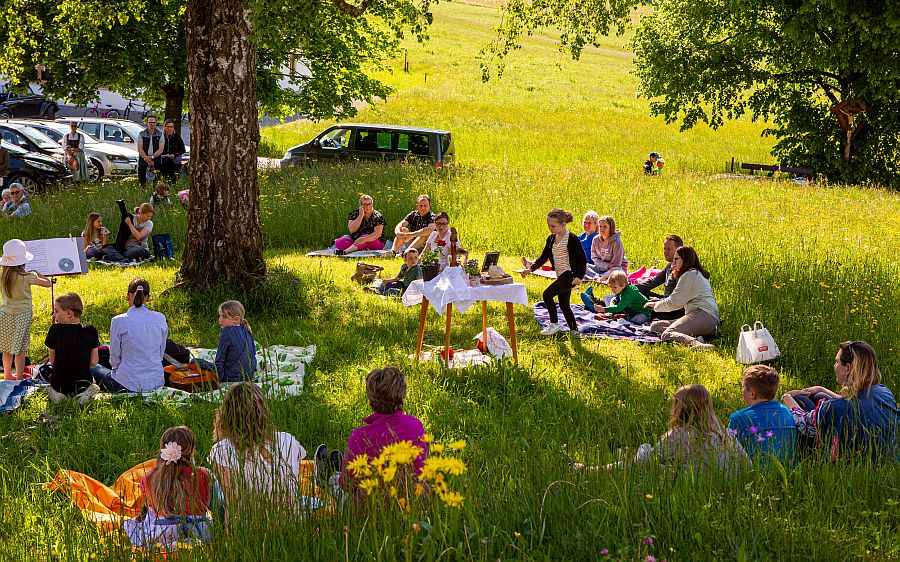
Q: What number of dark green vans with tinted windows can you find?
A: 1